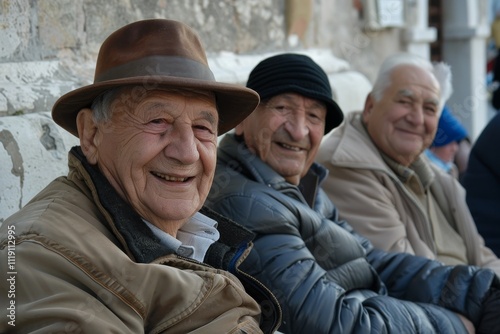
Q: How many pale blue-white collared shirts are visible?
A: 1